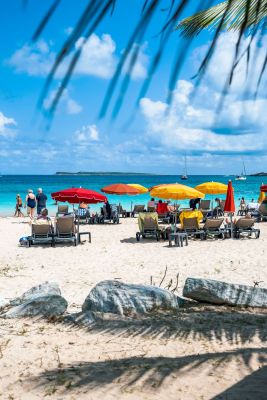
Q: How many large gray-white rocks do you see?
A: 3